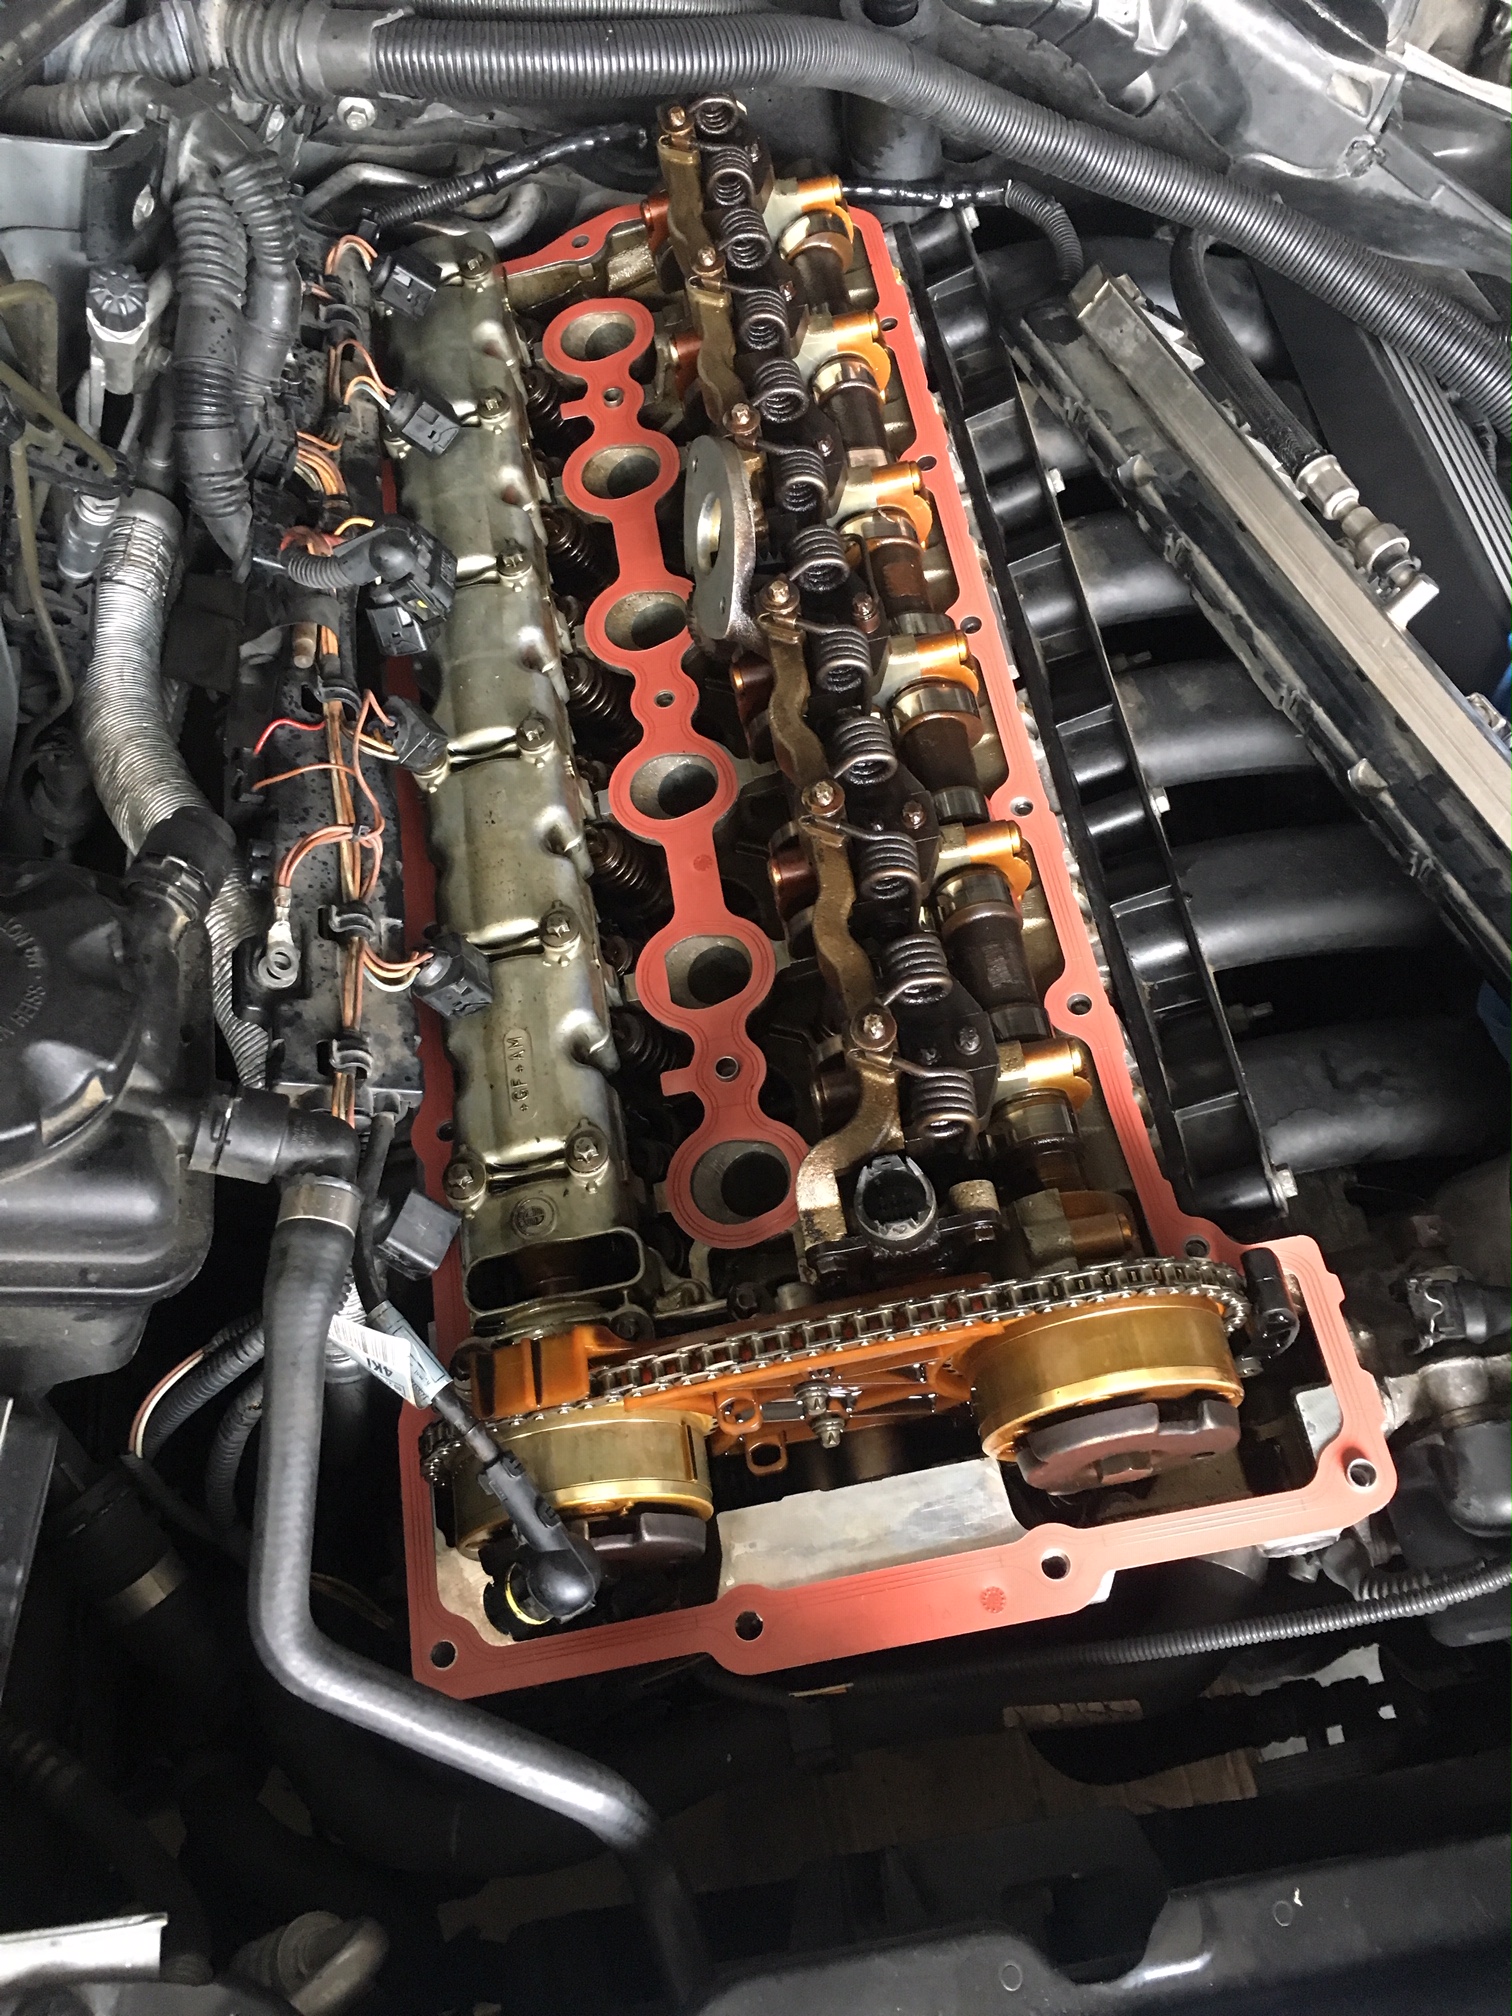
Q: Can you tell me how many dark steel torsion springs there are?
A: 12